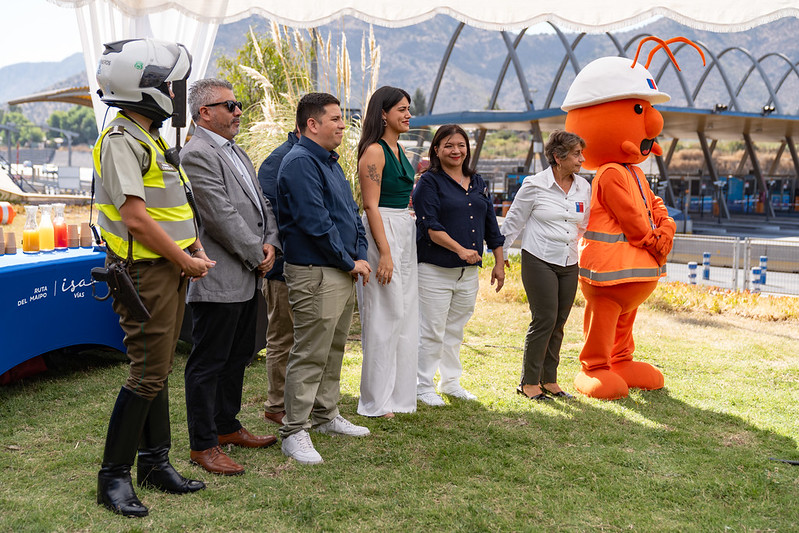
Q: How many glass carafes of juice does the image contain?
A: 3